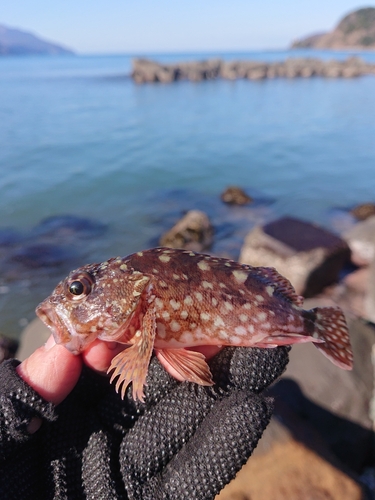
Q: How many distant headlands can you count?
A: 2